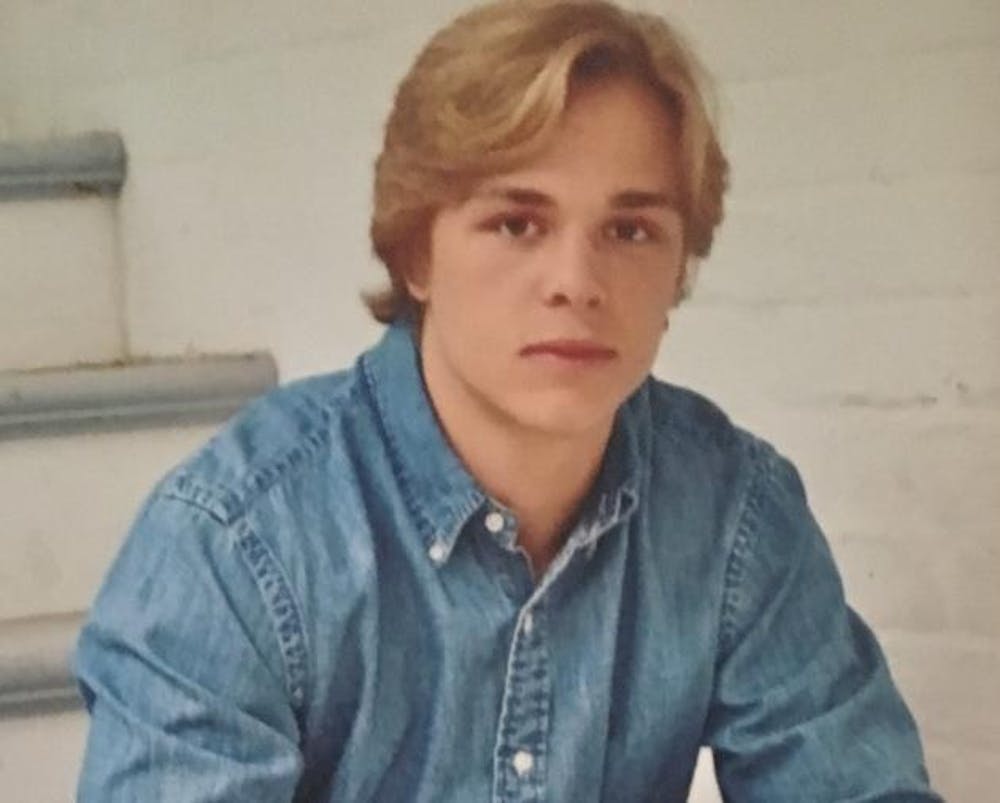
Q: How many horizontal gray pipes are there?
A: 3